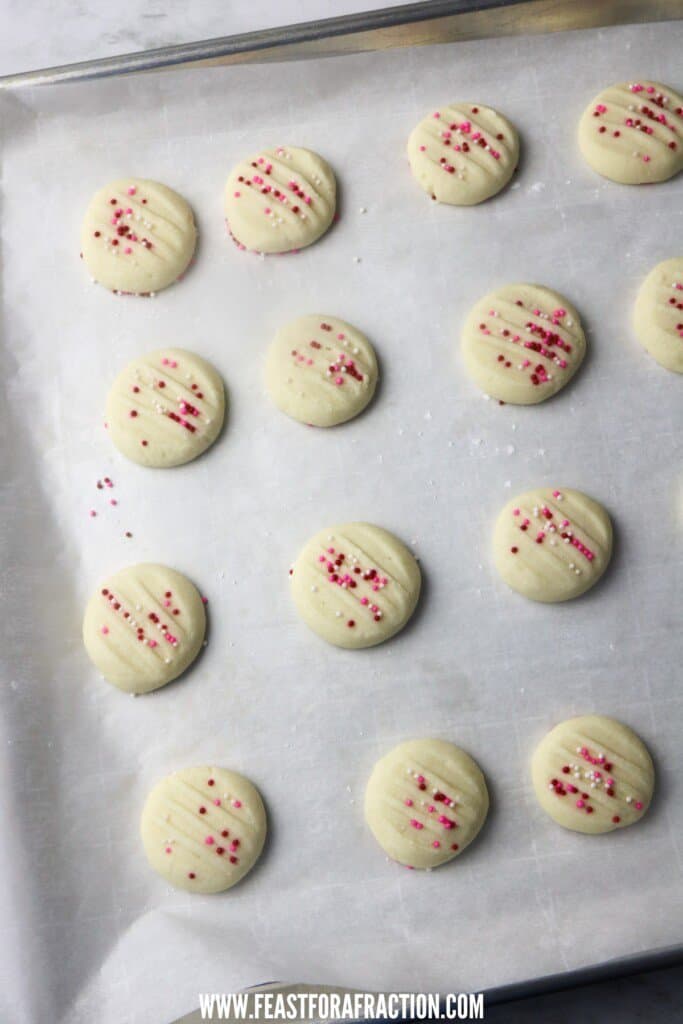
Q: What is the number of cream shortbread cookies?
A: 14